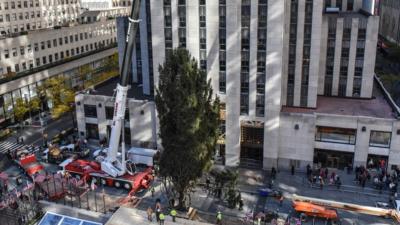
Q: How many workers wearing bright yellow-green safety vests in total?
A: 3